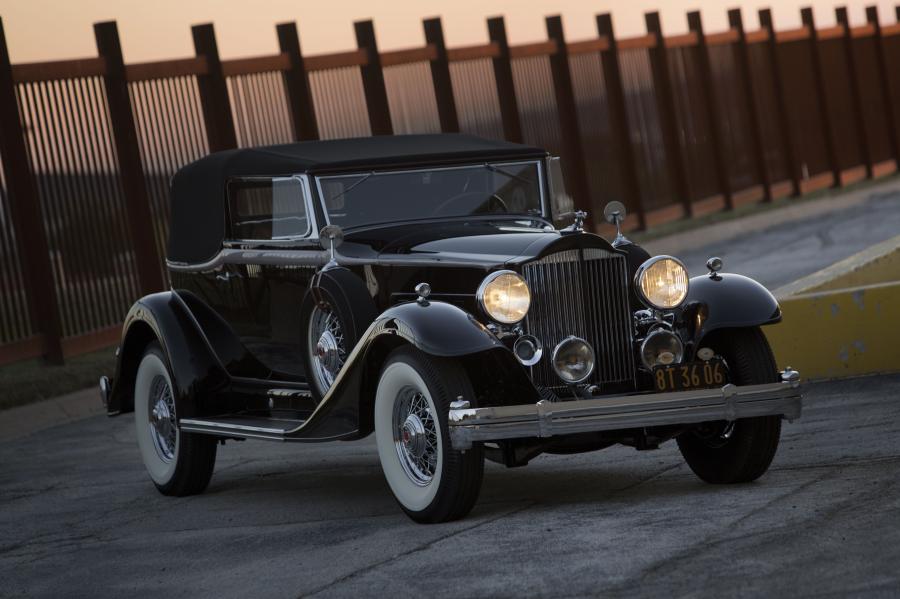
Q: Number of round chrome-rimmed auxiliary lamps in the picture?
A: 2